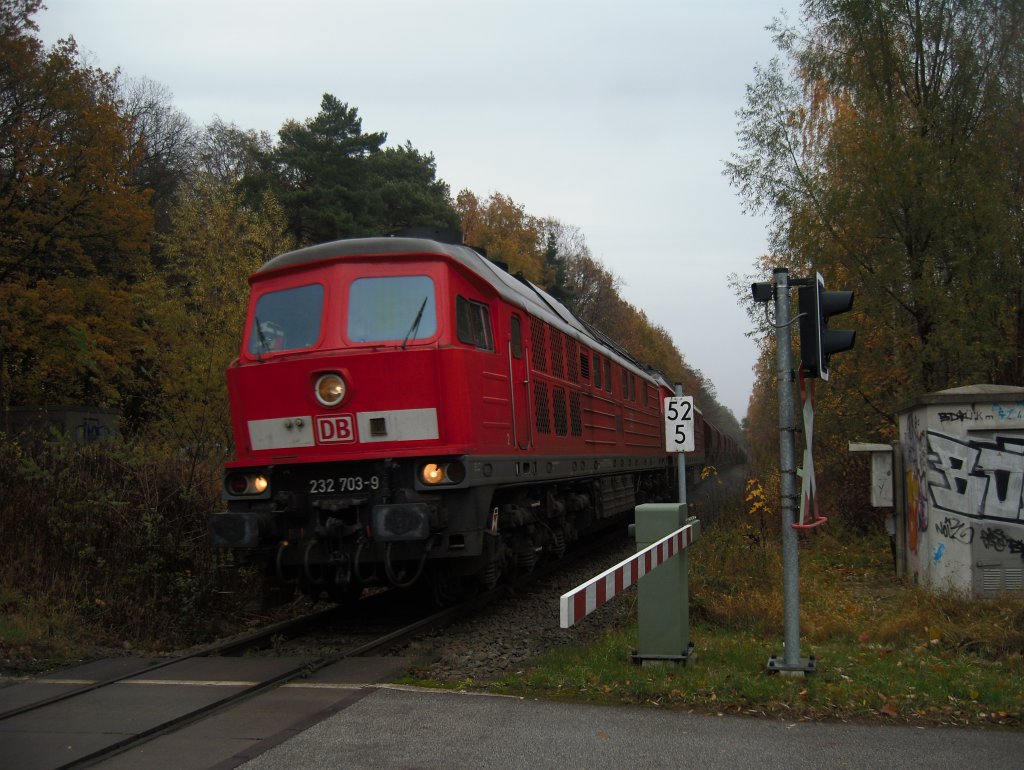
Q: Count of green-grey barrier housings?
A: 1